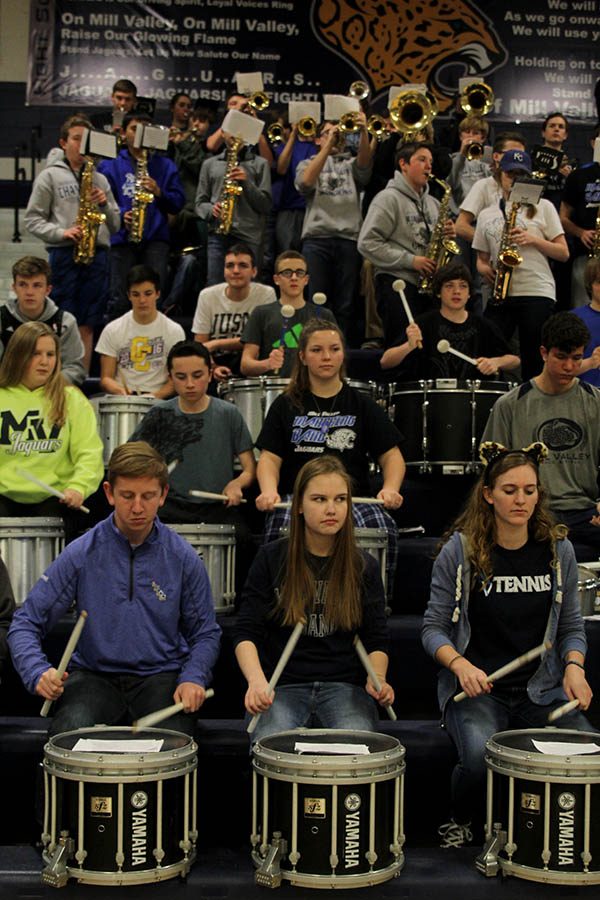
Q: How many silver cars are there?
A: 0